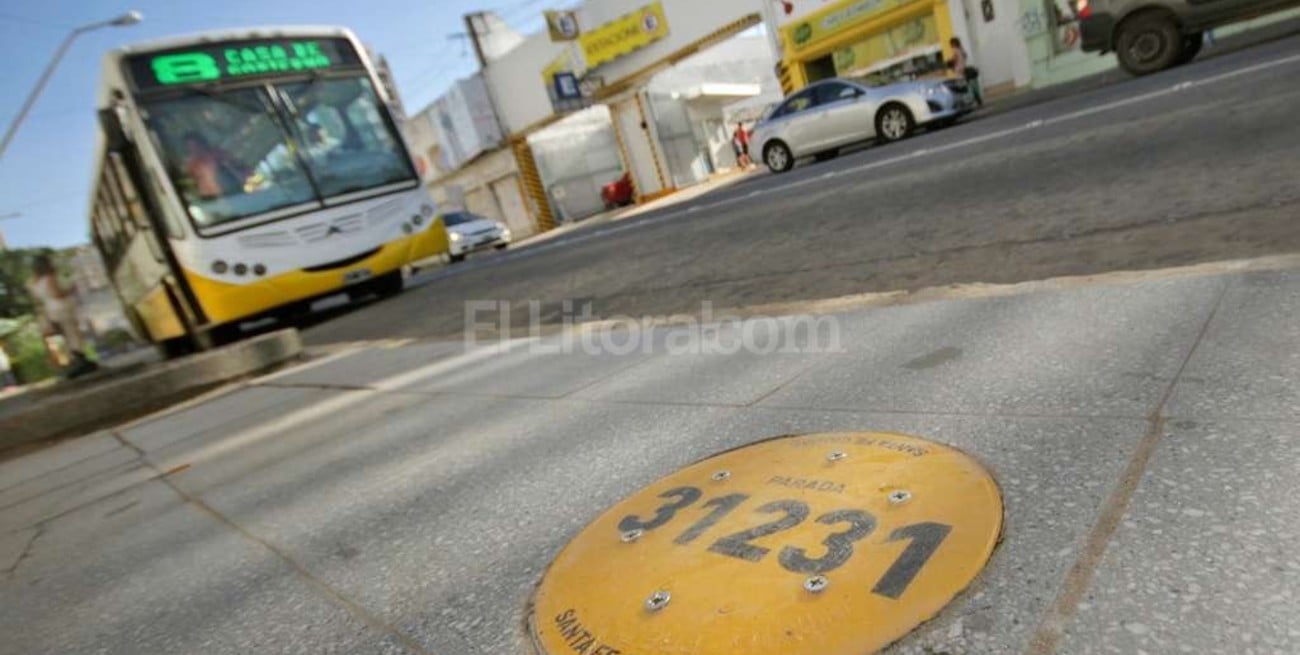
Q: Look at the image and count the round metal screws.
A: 6